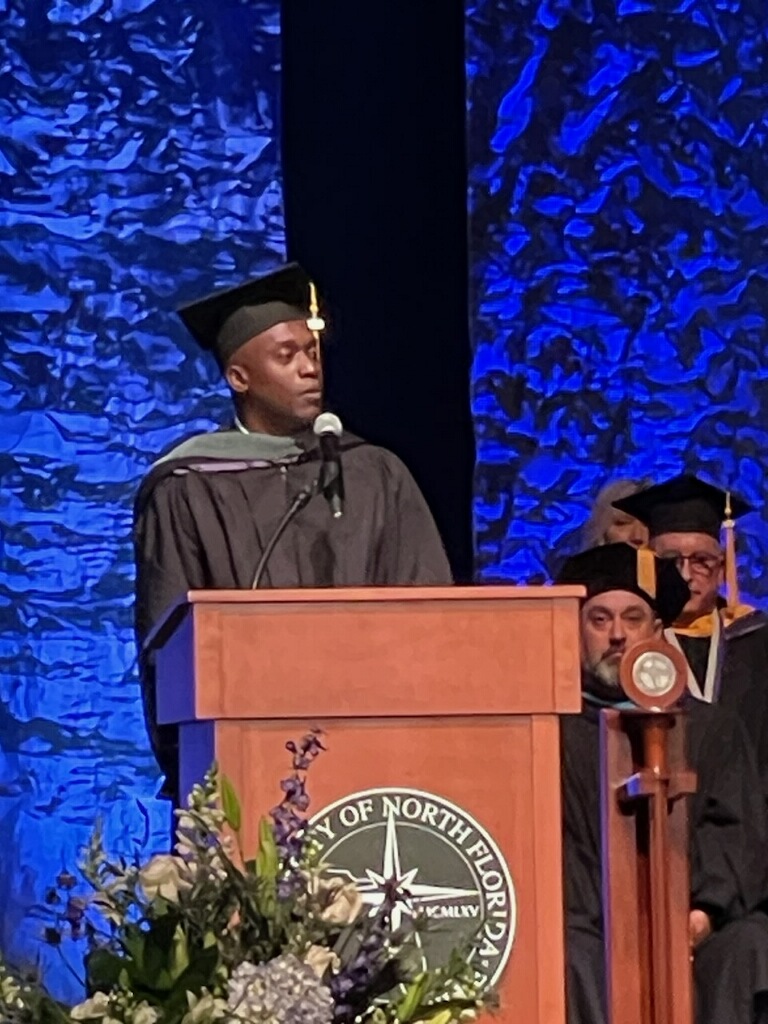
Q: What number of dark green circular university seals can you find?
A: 1